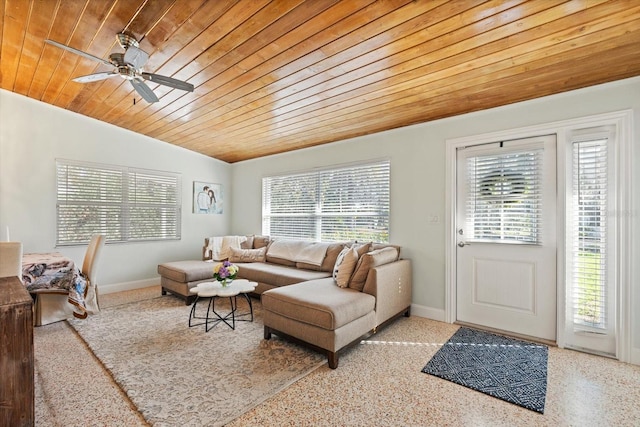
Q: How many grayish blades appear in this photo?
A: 5